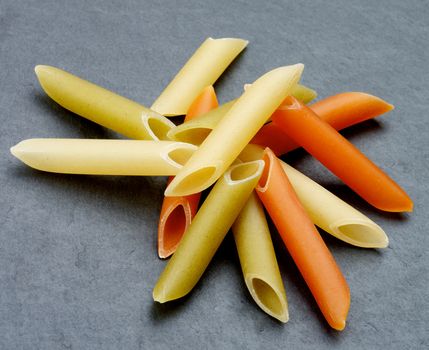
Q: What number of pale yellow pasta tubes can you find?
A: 4